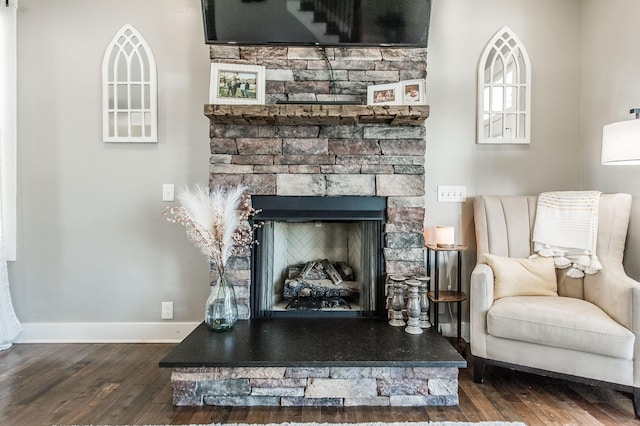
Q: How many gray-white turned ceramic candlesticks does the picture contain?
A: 3